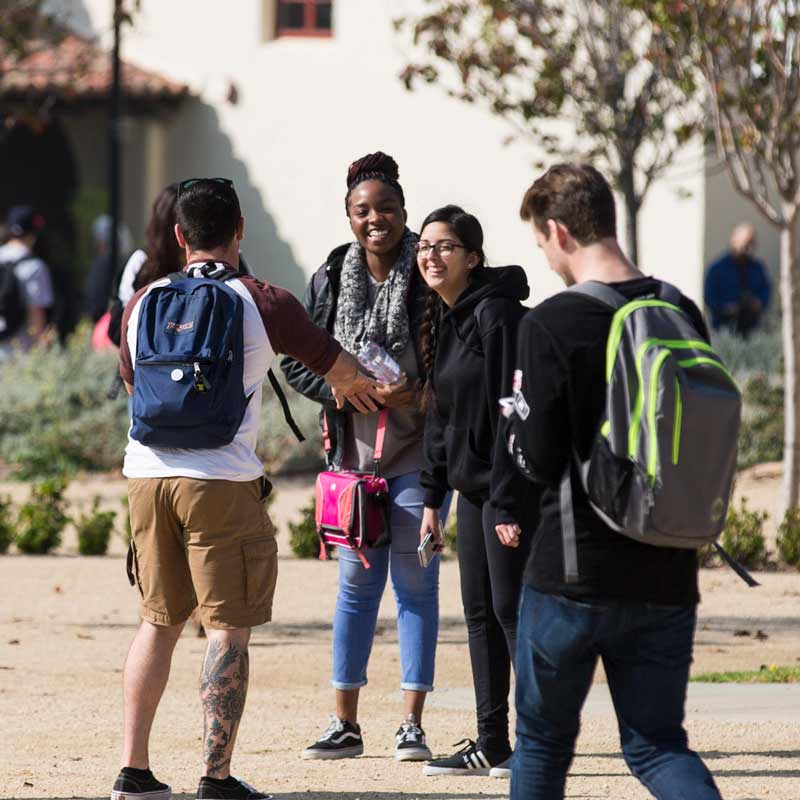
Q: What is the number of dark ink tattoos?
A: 1